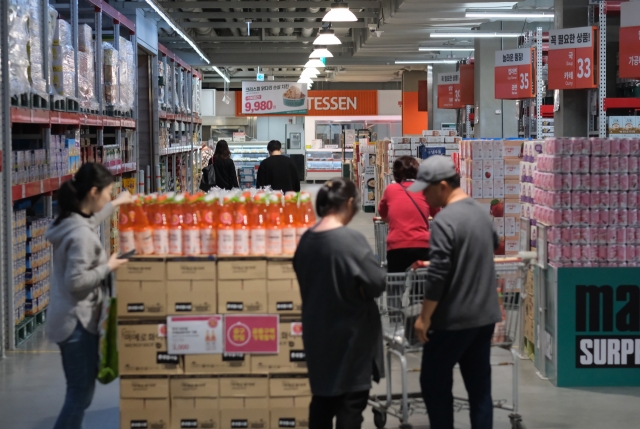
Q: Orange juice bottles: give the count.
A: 12